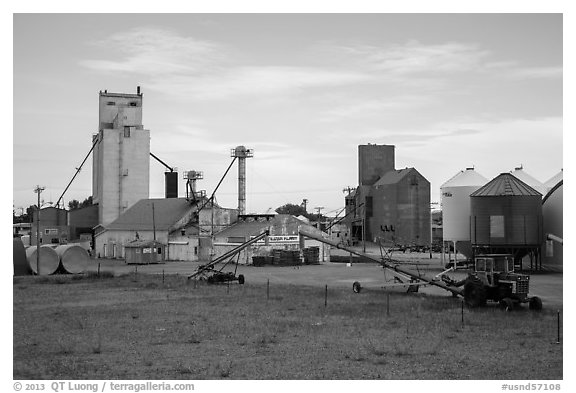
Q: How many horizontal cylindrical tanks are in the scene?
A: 2